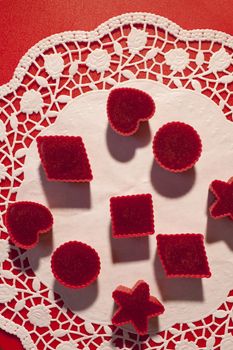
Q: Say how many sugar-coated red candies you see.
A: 9